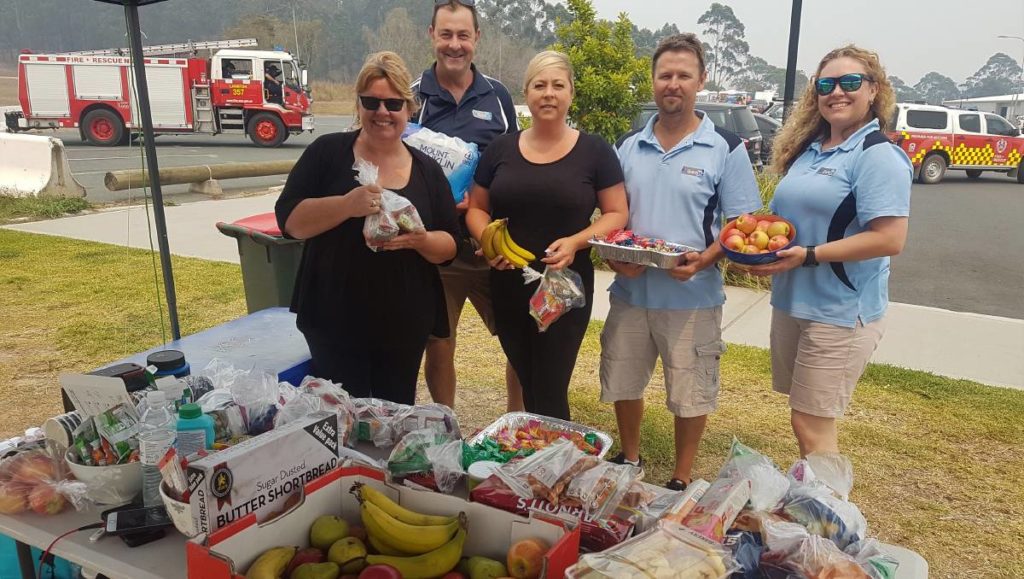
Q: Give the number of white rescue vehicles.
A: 1